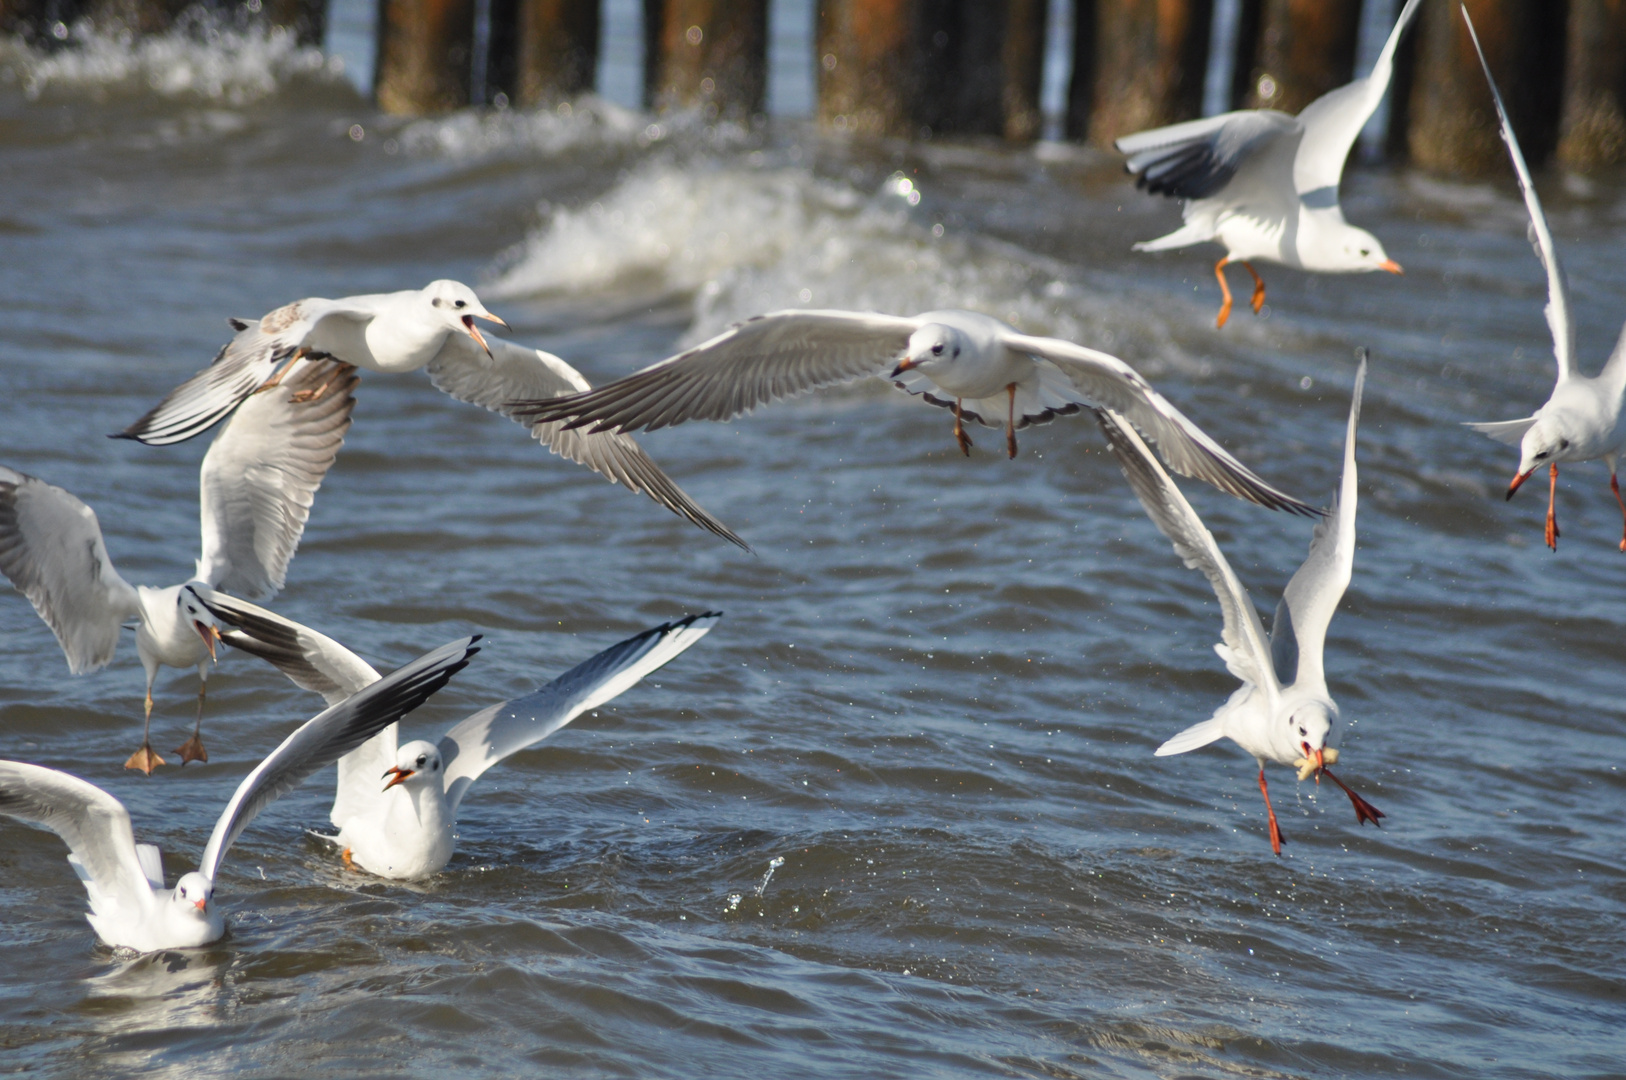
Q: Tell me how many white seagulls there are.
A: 8